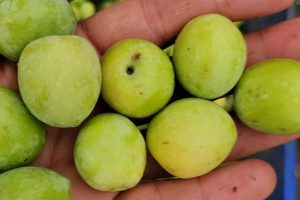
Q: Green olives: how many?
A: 9